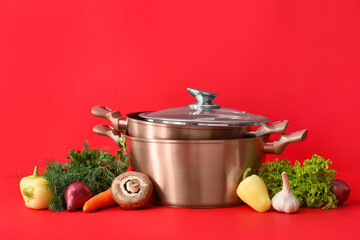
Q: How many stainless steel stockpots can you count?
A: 2